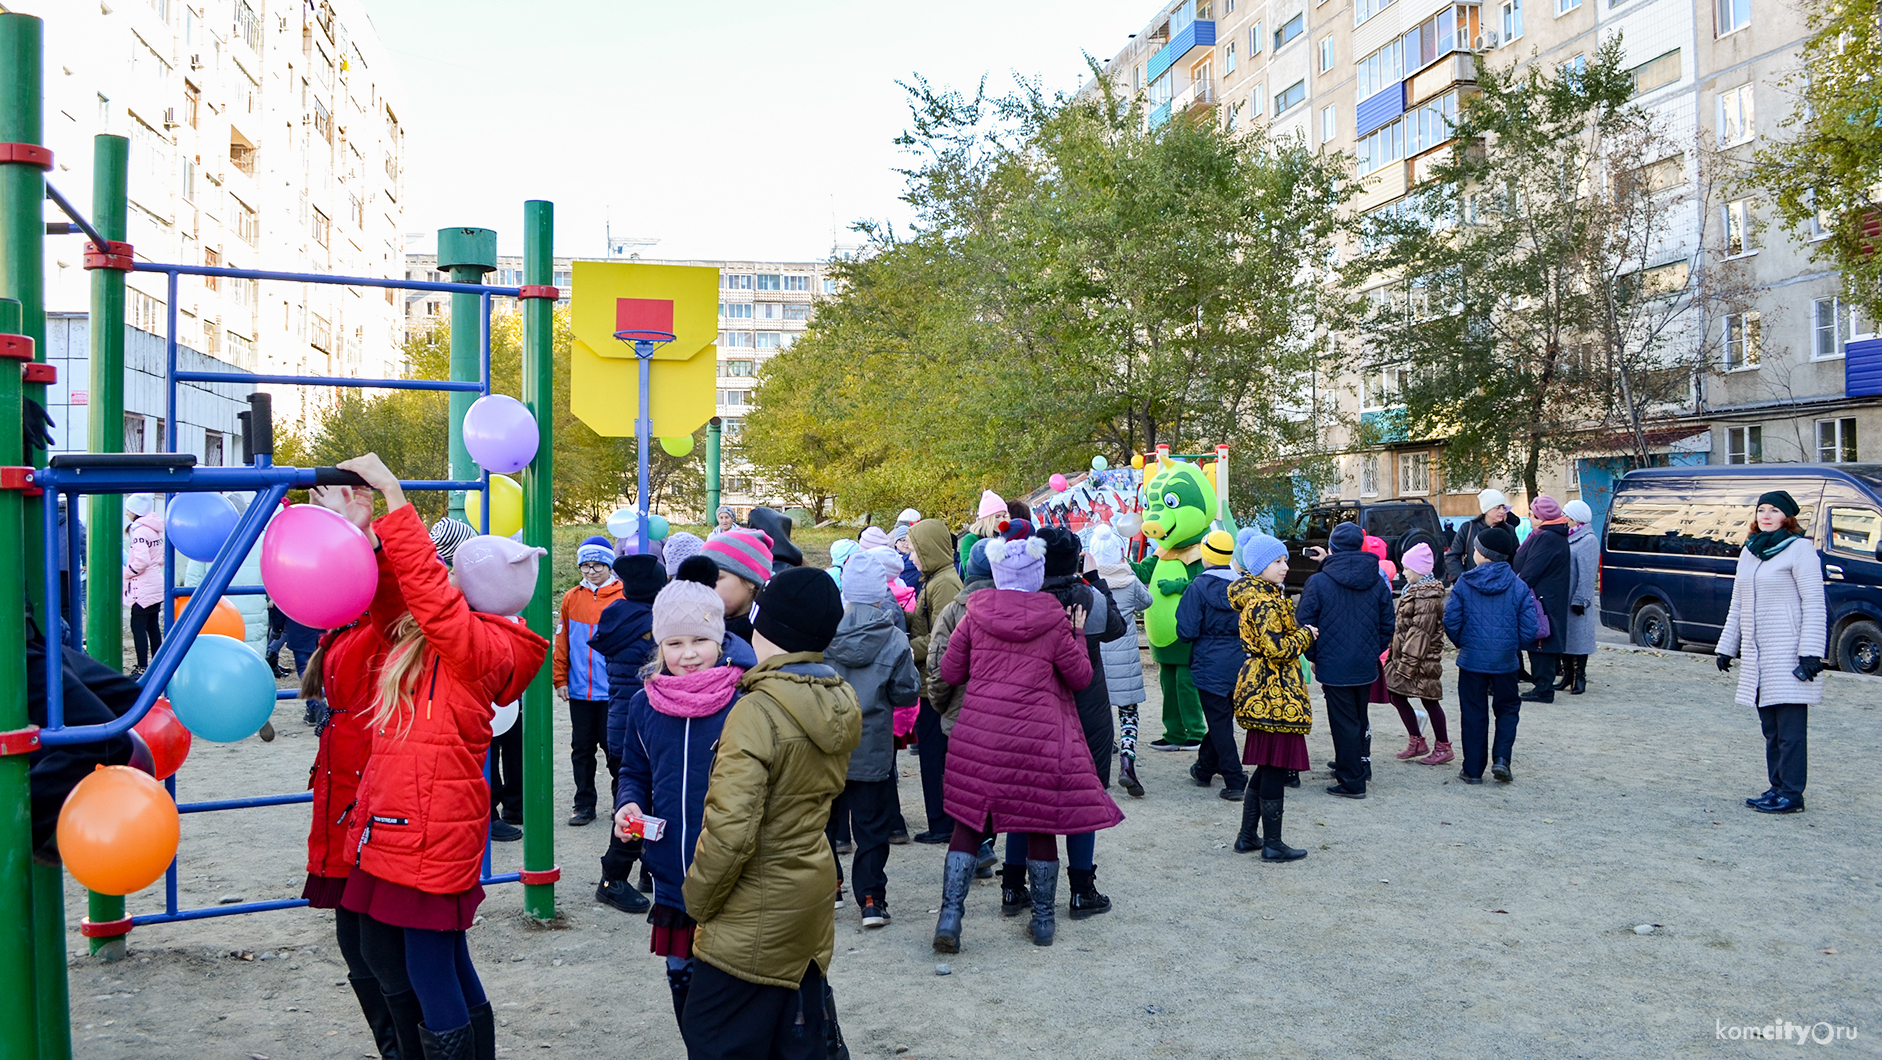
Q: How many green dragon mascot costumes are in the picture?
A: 1